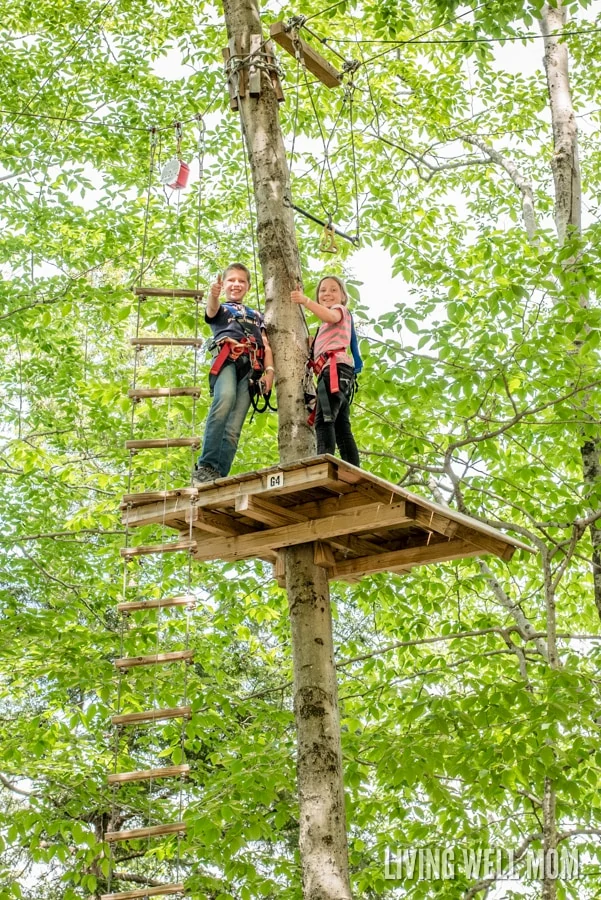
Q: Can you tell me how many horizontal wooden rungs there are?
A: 12